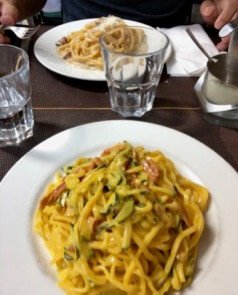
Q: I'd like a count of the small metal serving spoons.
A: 1